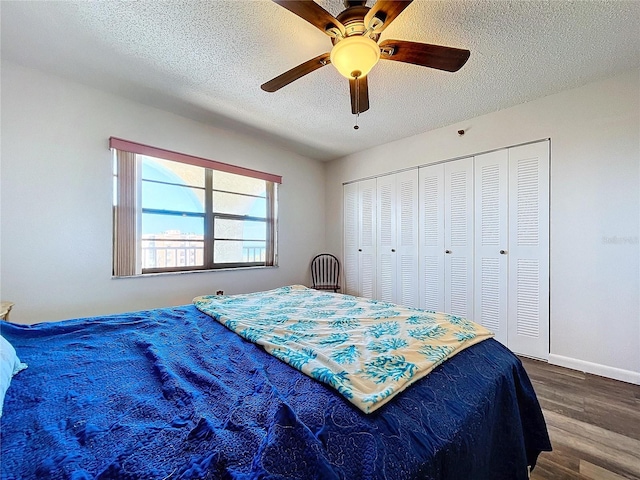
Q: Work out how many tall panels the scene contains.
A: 8